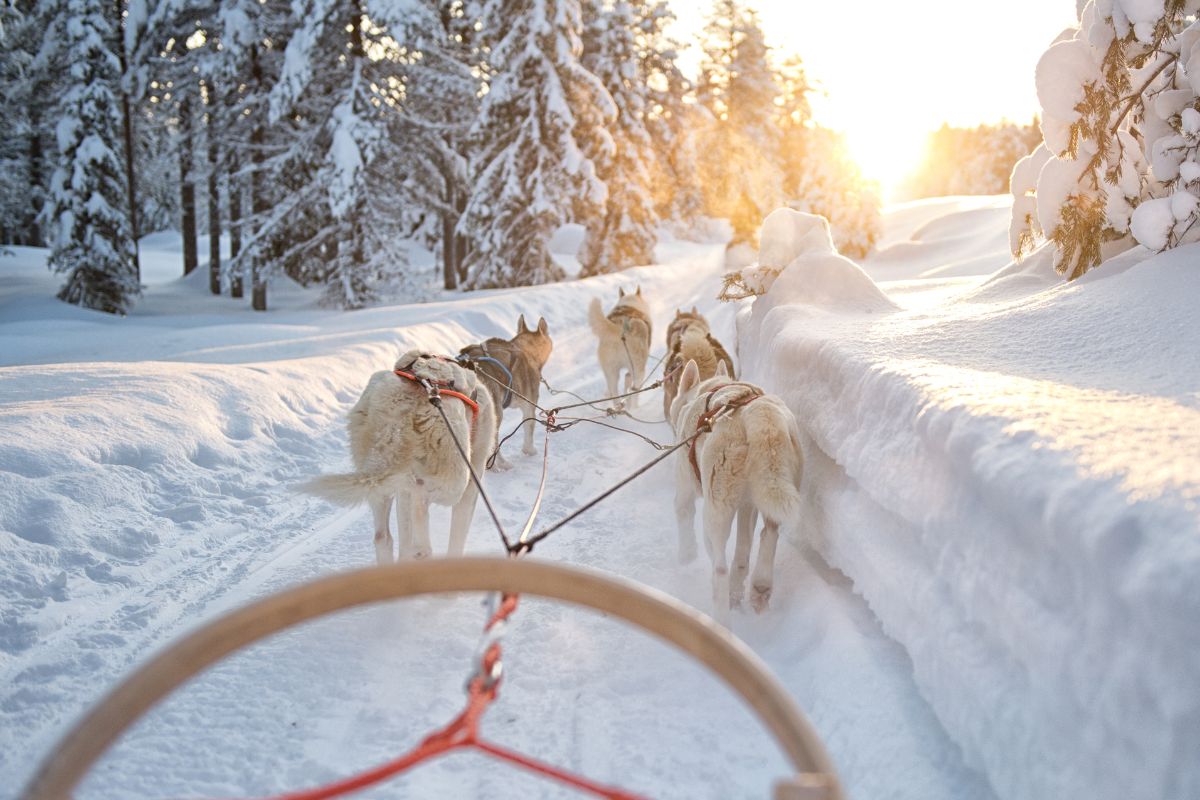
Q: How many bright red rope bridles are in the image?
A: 1